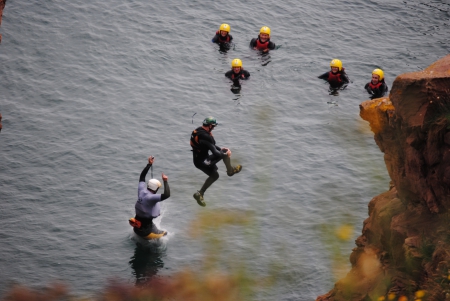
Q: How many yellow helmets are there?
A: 5